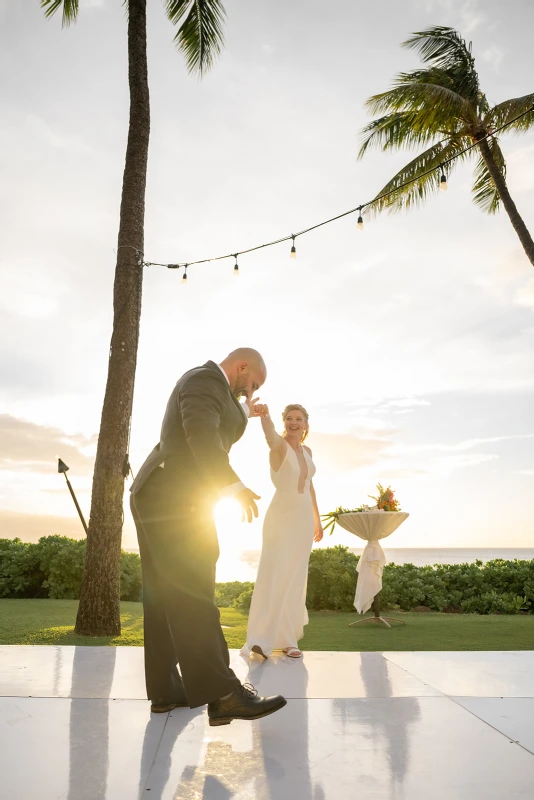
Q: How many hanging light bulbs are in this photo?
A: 5